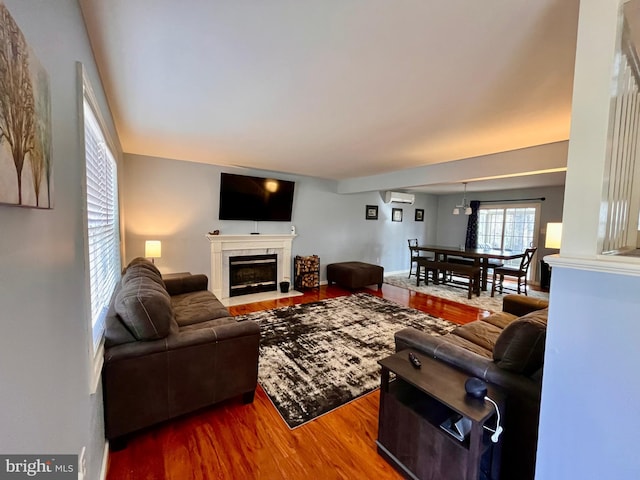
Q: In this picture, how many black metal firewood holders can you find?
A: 1